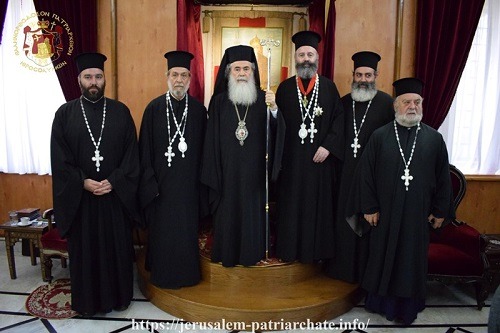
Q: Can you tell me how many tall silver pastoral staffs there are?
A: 1